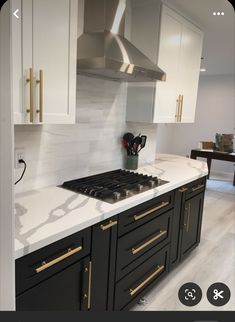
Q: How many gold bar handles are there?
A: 13